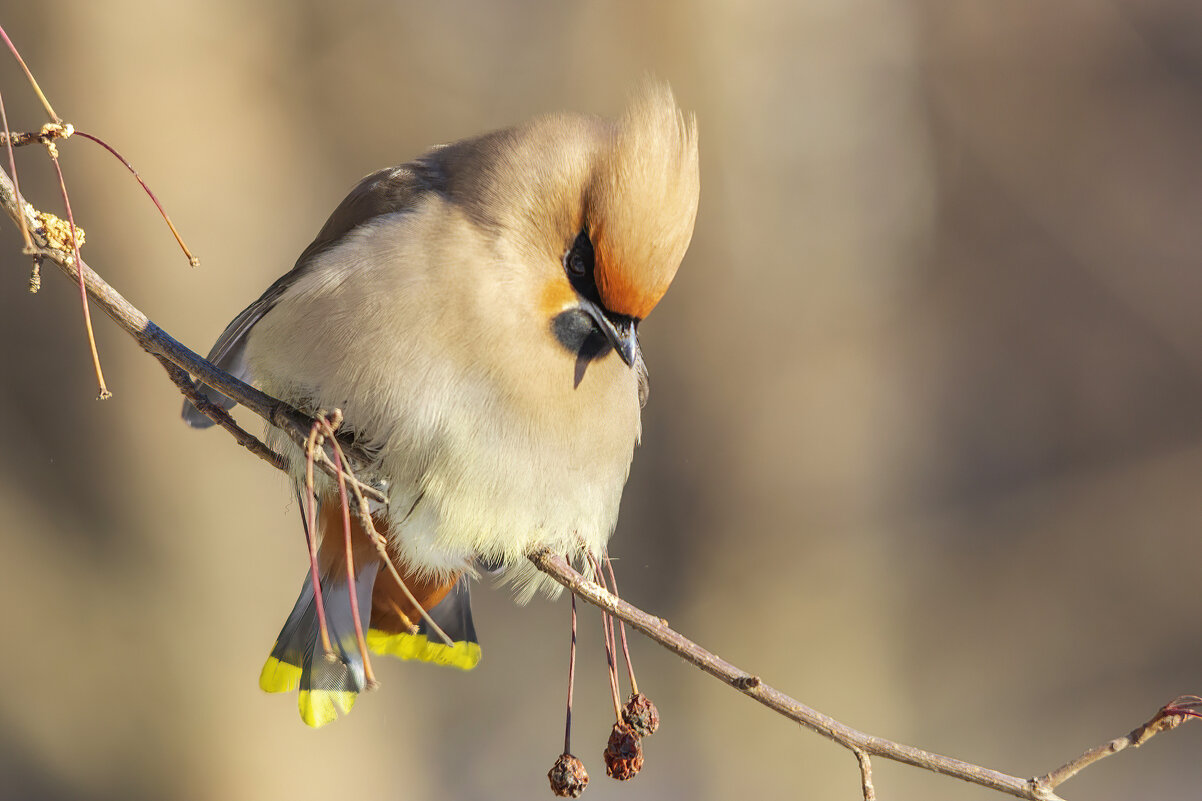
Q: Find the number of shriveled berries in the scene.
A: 3